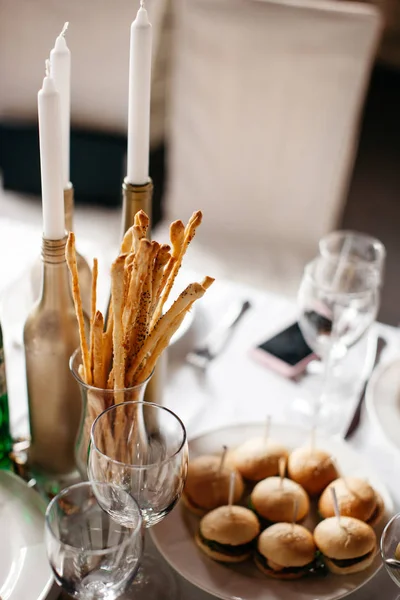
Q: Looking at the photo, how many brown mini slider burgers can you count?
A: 8